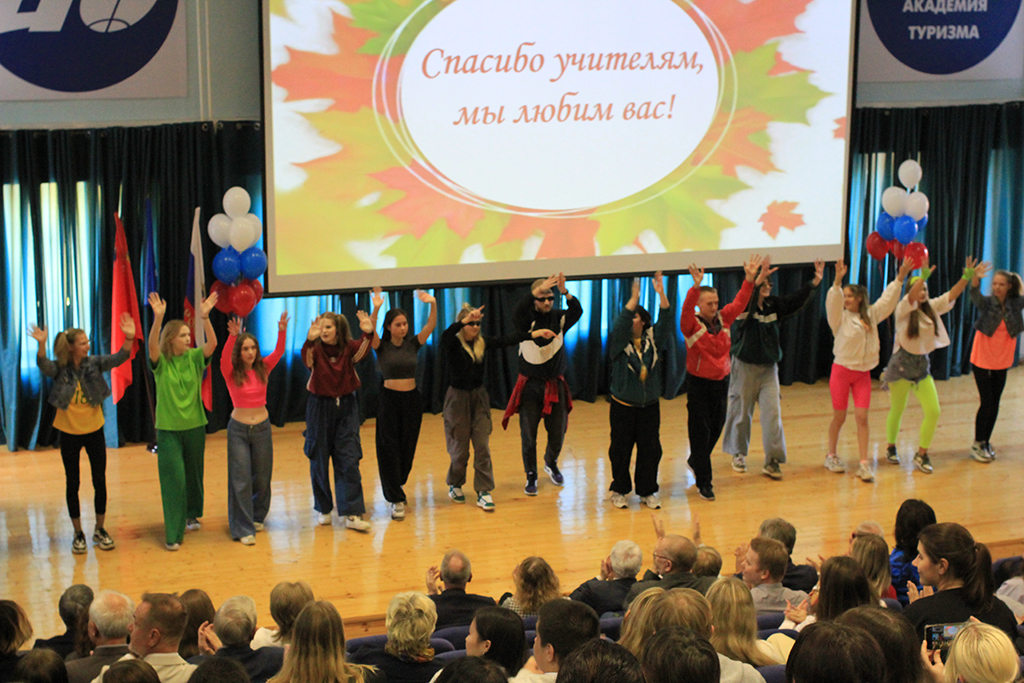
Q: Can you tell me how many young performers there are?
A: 13